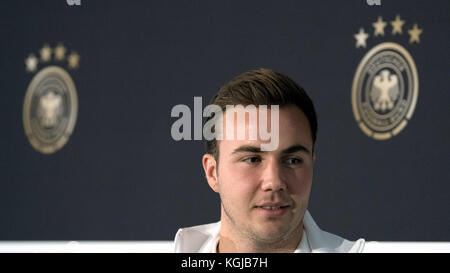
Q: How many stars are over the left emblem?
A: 4